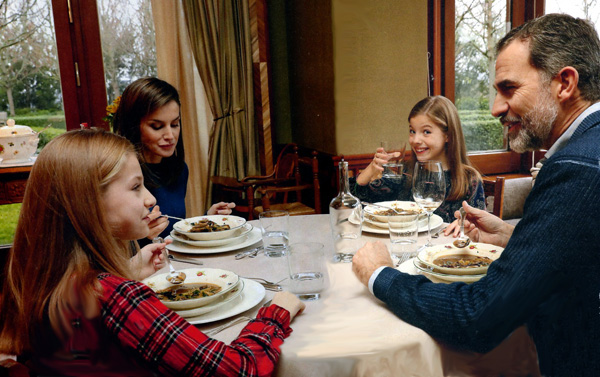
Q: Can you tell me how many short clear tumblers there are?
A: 4